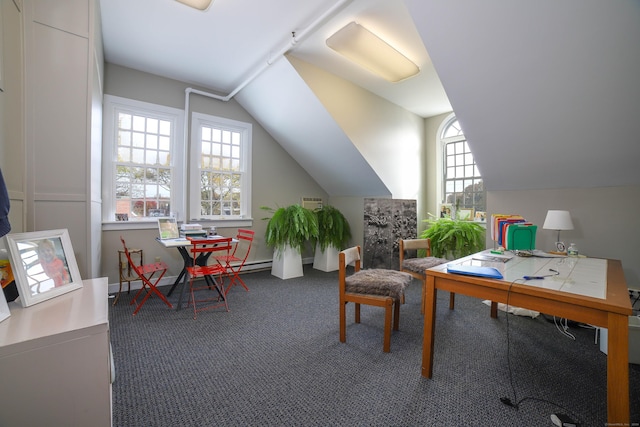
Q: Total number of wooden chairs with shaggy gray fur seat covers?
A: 2